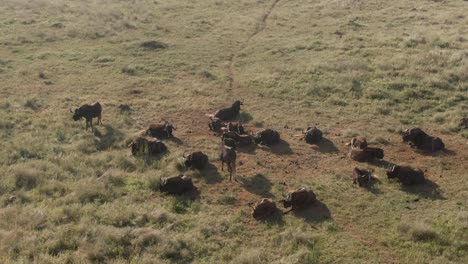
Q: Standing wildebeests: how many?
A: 2